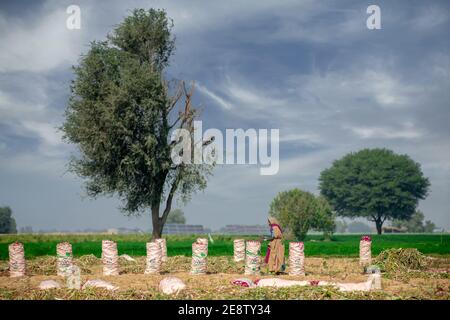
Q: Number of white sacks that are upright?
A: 11